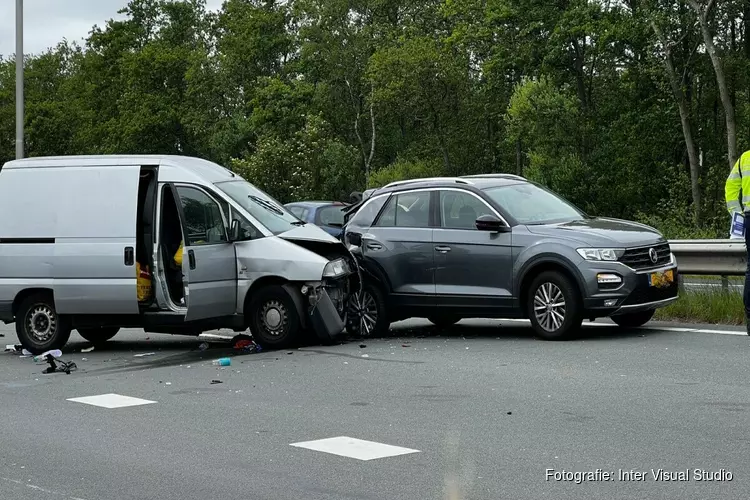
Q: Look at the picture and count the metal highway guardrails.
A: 1